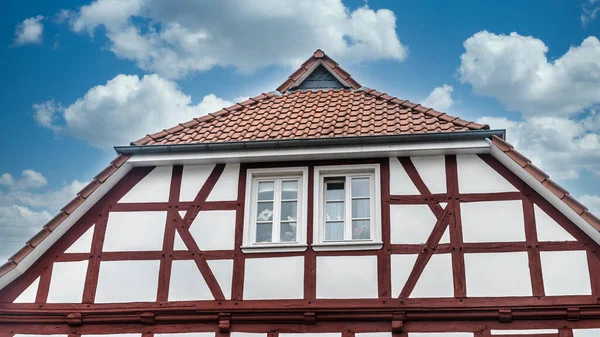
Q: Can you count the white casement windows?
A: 2